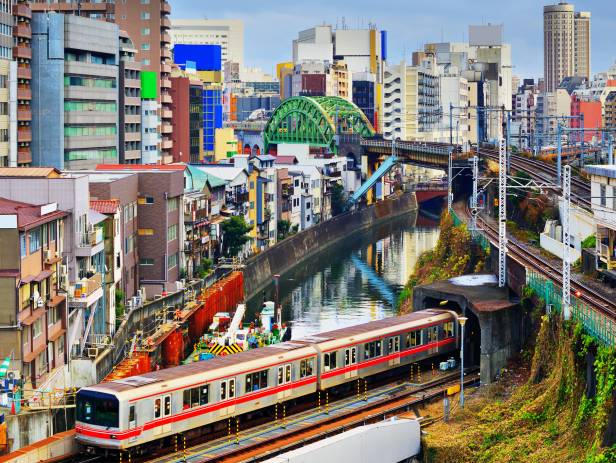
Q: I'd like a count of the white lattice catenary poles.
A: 4